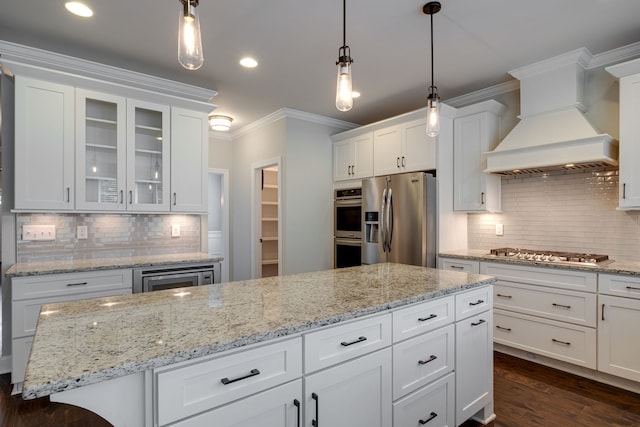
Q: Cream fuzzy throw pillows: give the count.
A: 0